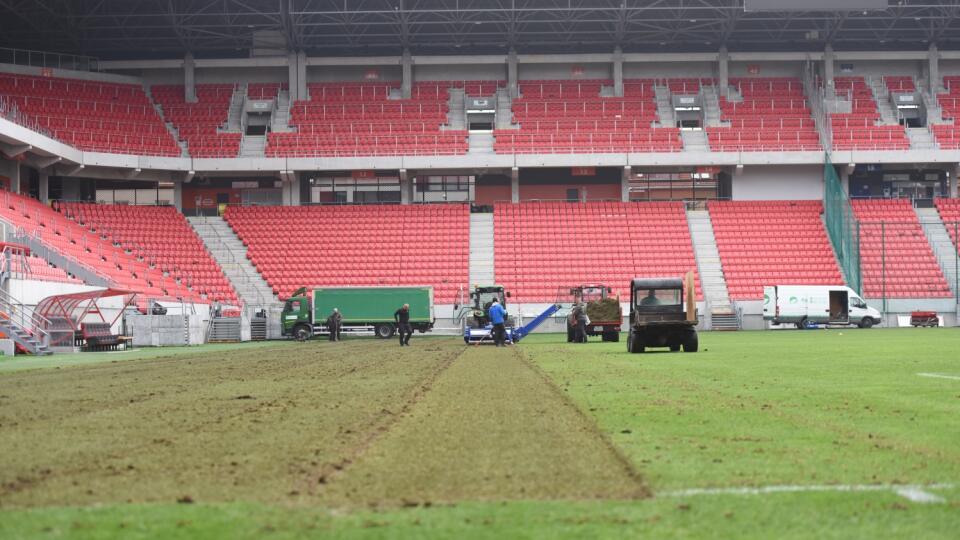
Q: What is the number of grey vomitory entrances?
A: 4